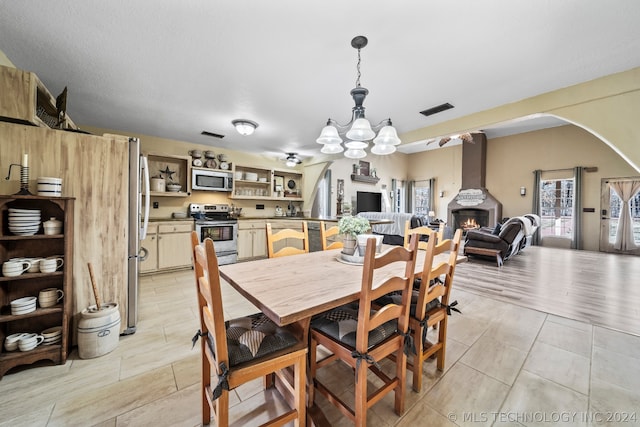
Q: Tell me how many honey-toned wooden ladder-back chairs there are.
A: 6